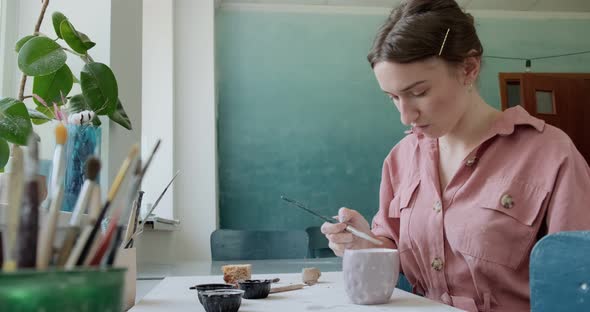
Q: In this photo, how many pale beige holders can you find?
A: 1